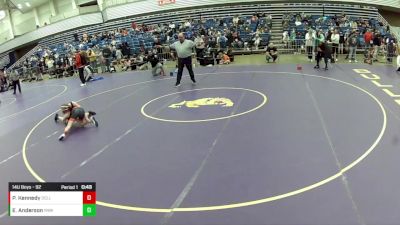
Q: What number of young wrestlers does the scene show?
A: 2